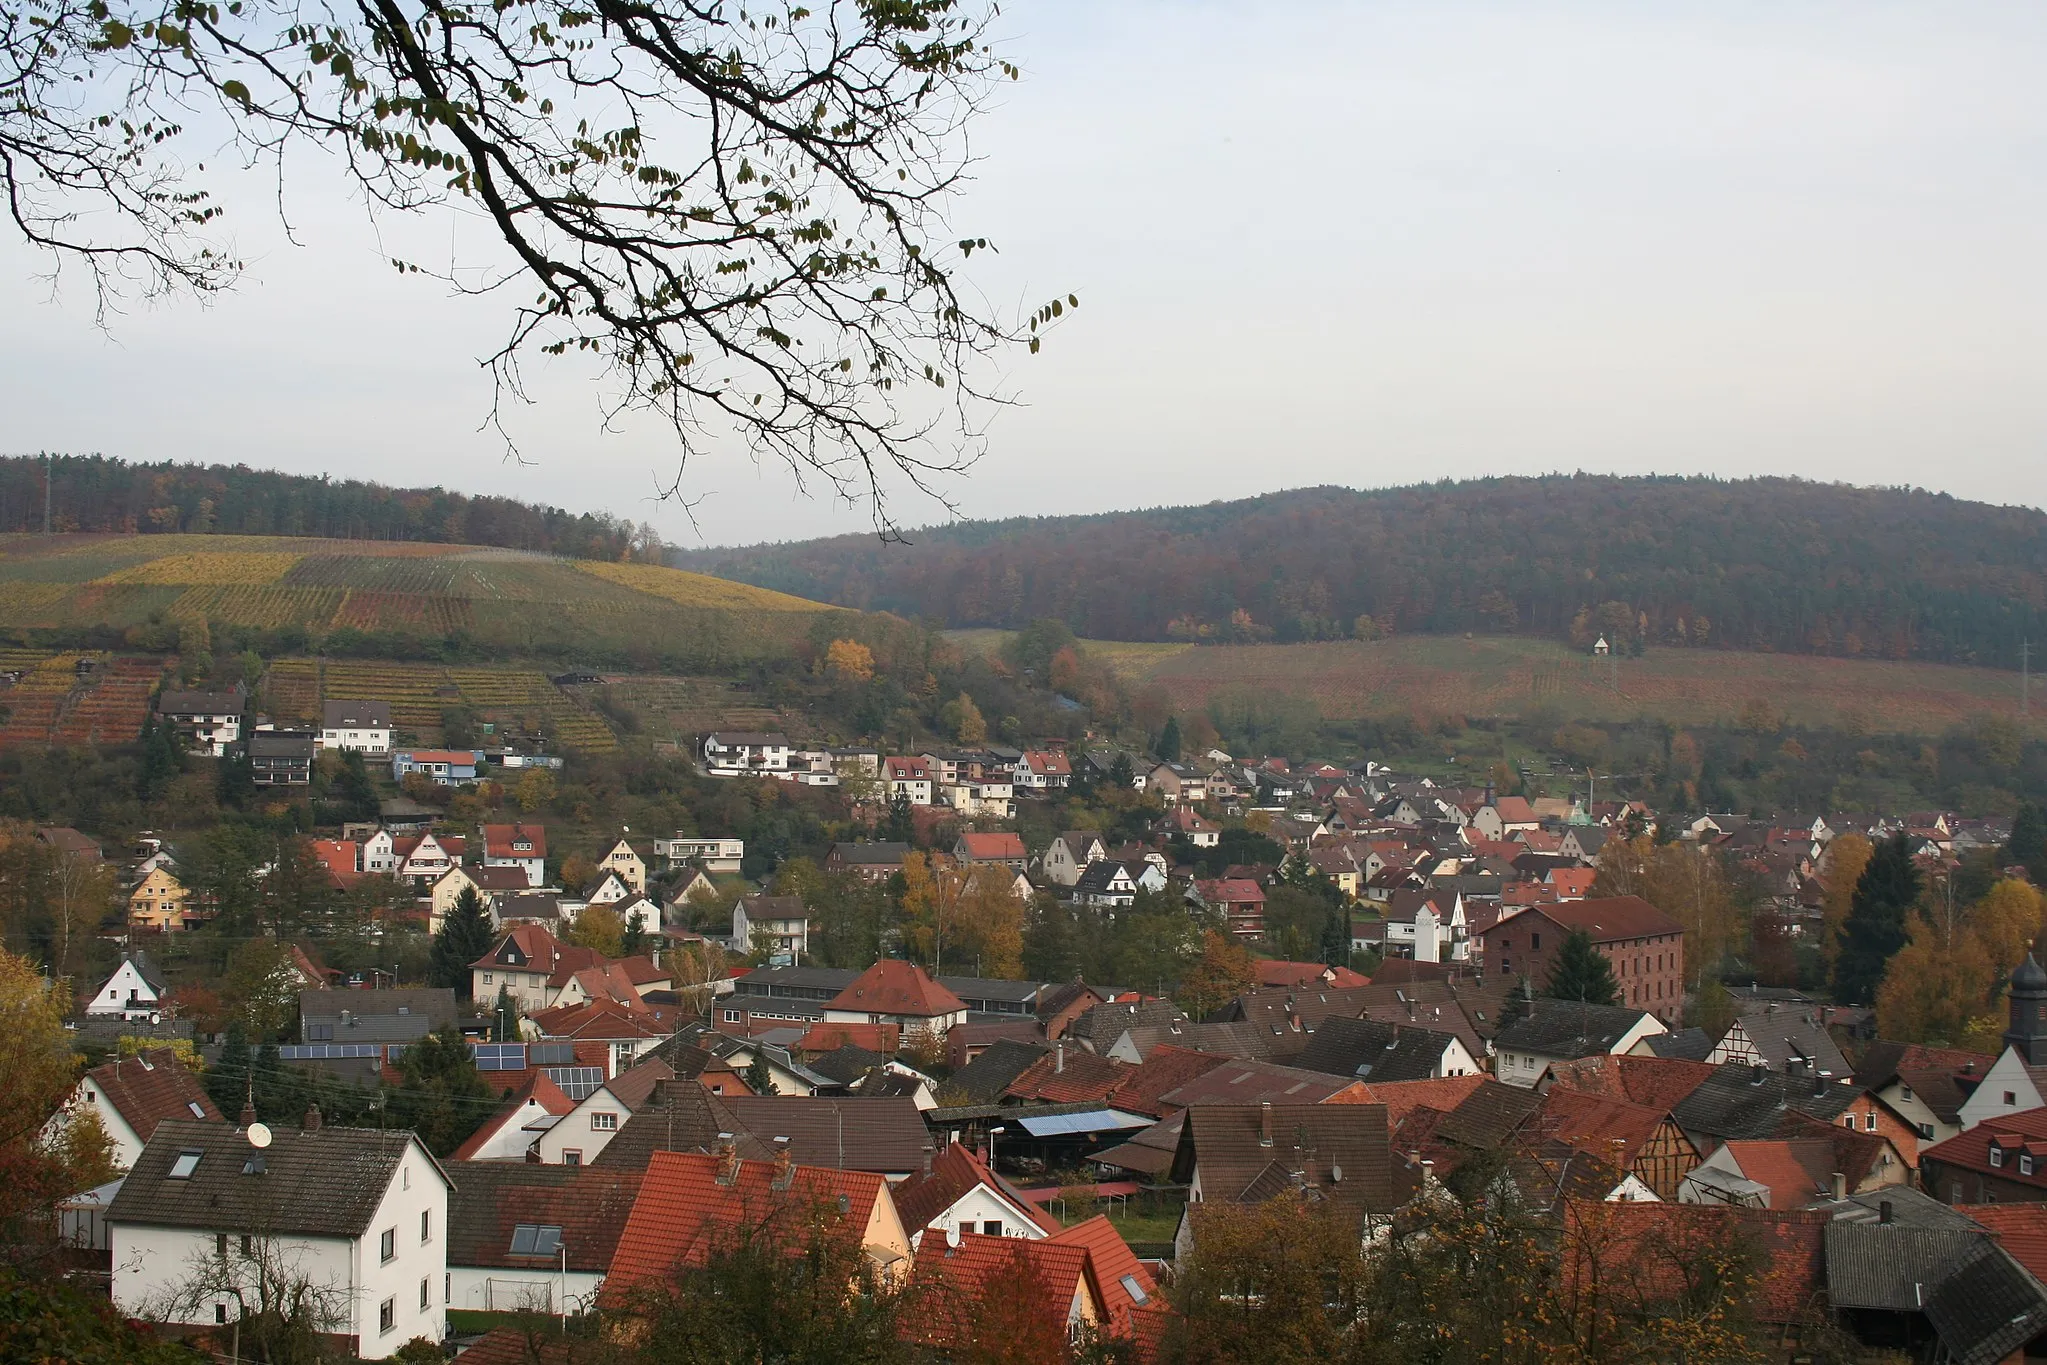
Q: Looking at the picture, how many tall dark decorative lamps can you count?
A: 0